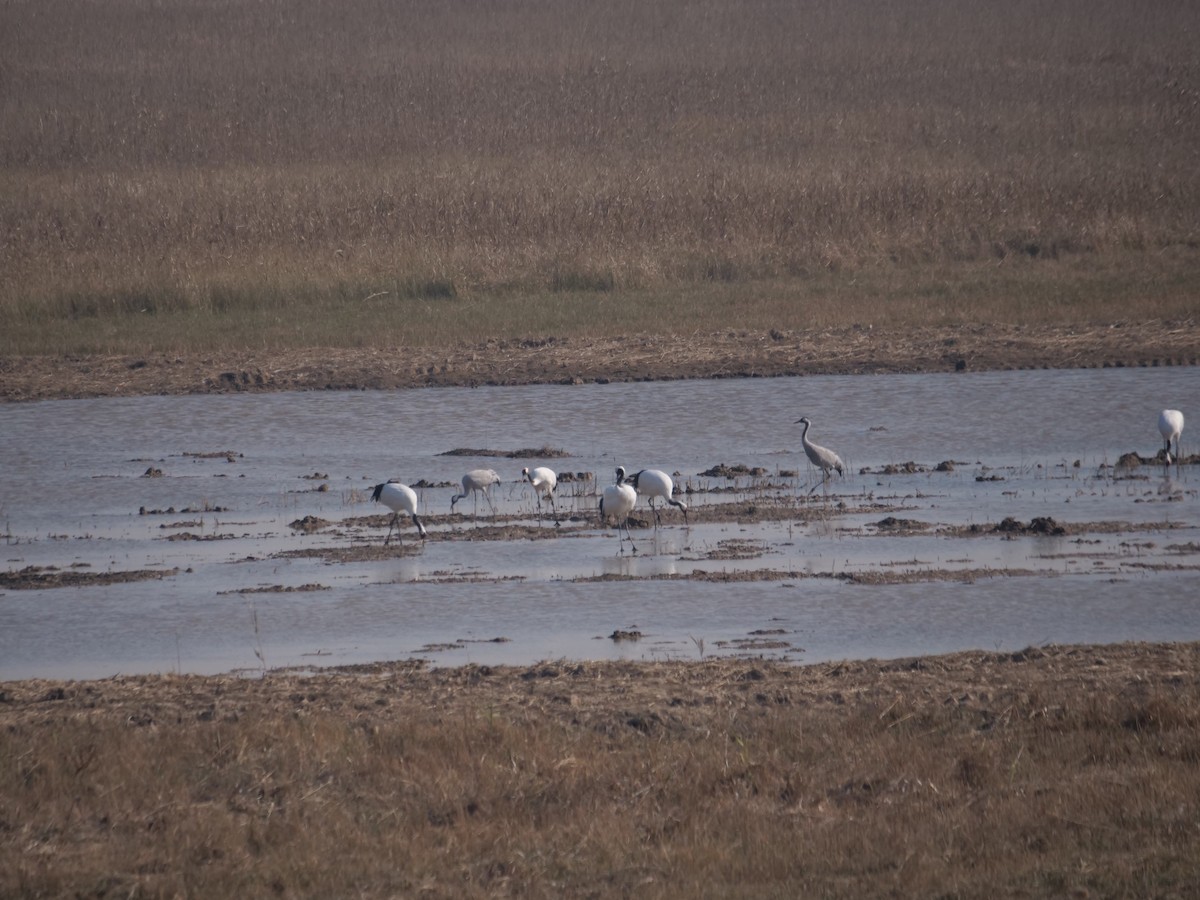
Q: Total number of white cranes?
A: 5